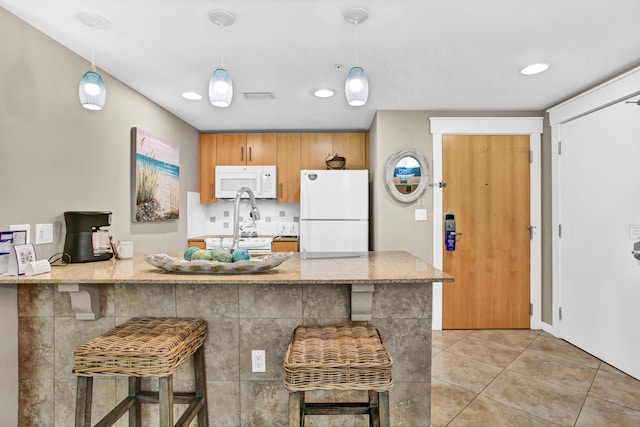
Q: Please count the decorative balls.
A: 5